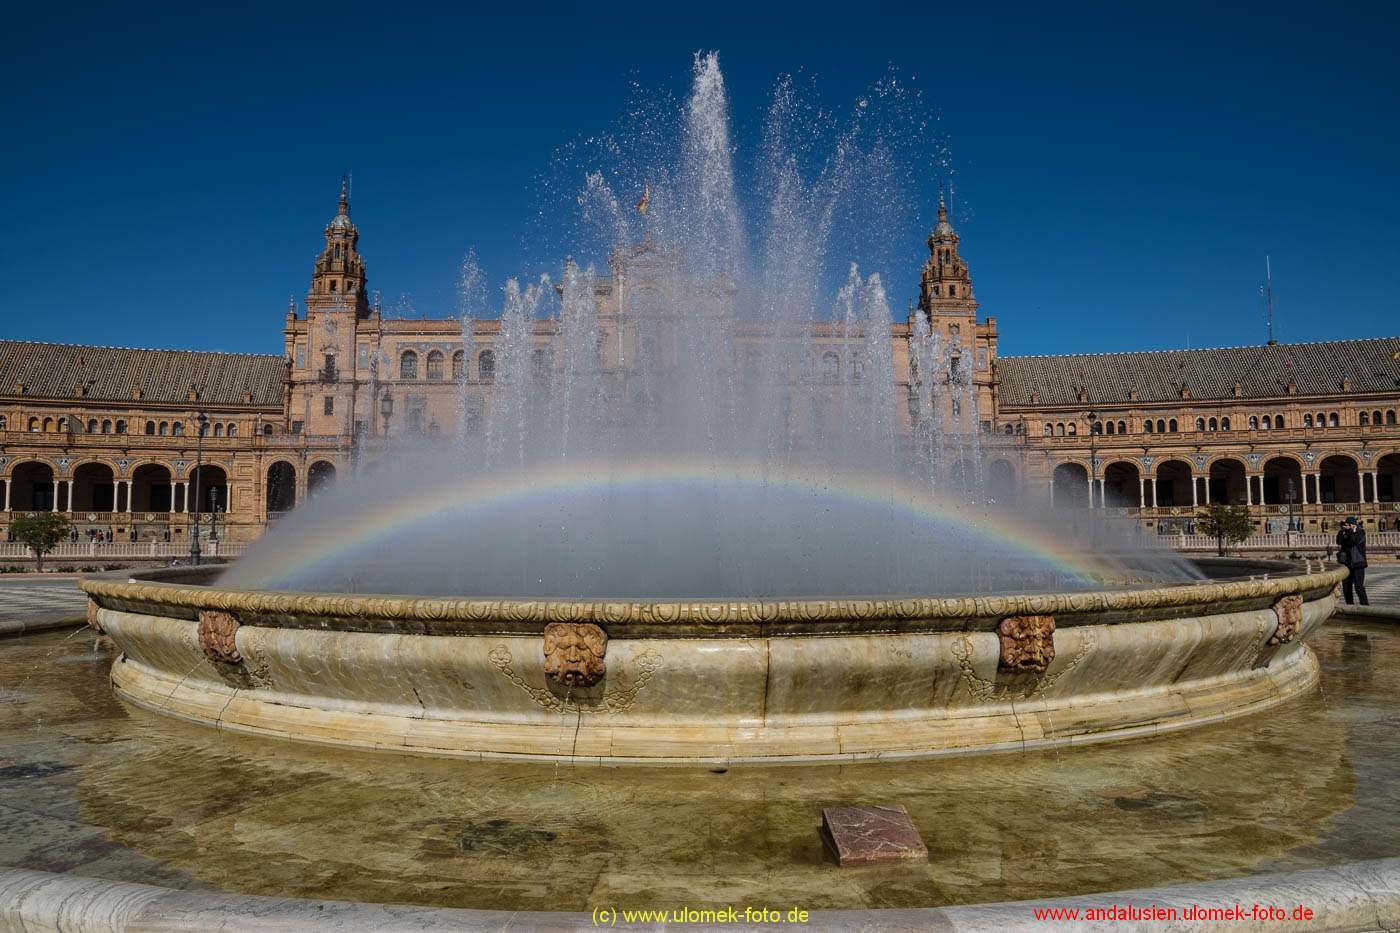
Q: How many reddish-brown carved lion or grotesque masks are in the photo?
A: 5